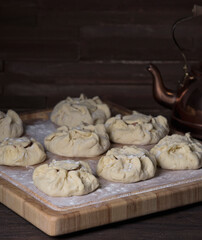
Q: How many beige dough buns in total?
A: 8